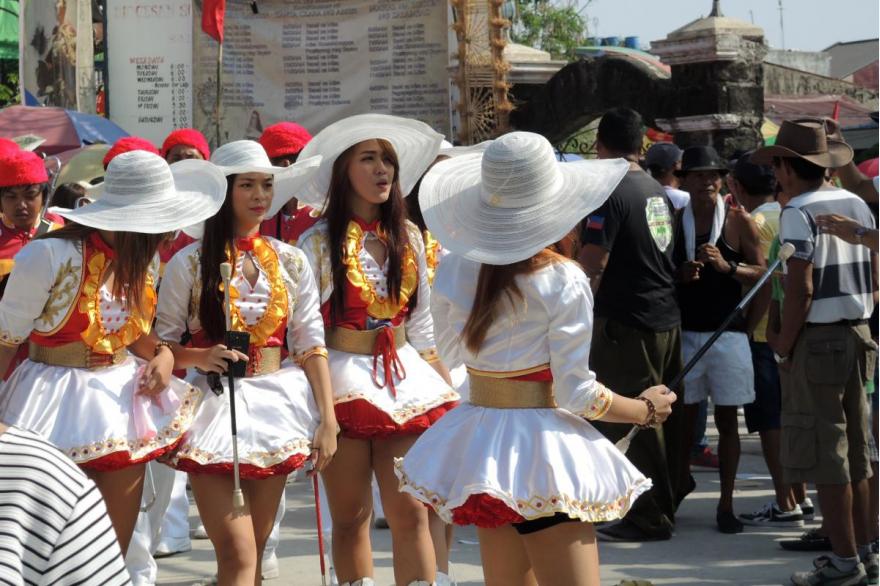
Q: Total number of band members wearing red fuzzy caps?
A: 5